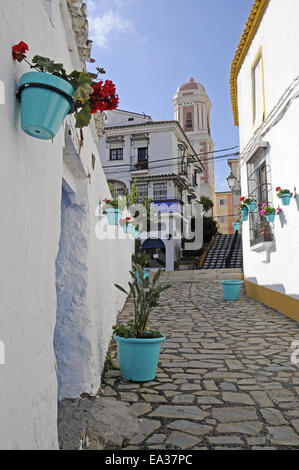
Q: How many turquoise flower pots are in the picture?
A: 12